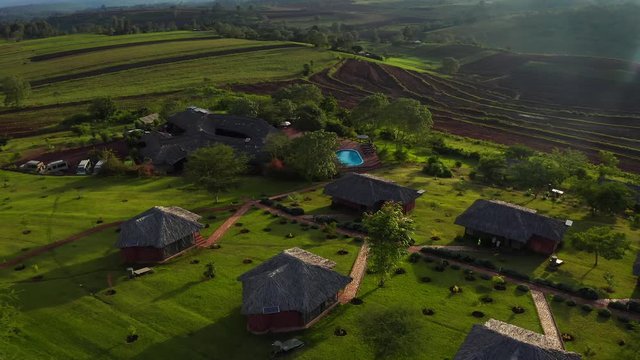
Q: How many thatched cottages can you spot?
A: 5